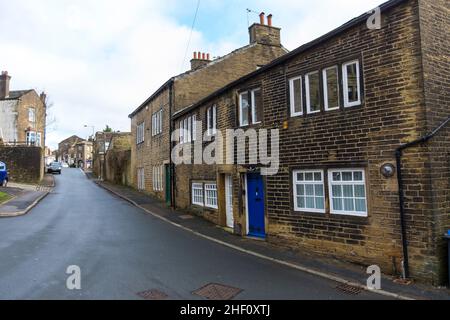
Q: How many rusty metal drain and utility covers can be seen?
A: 3